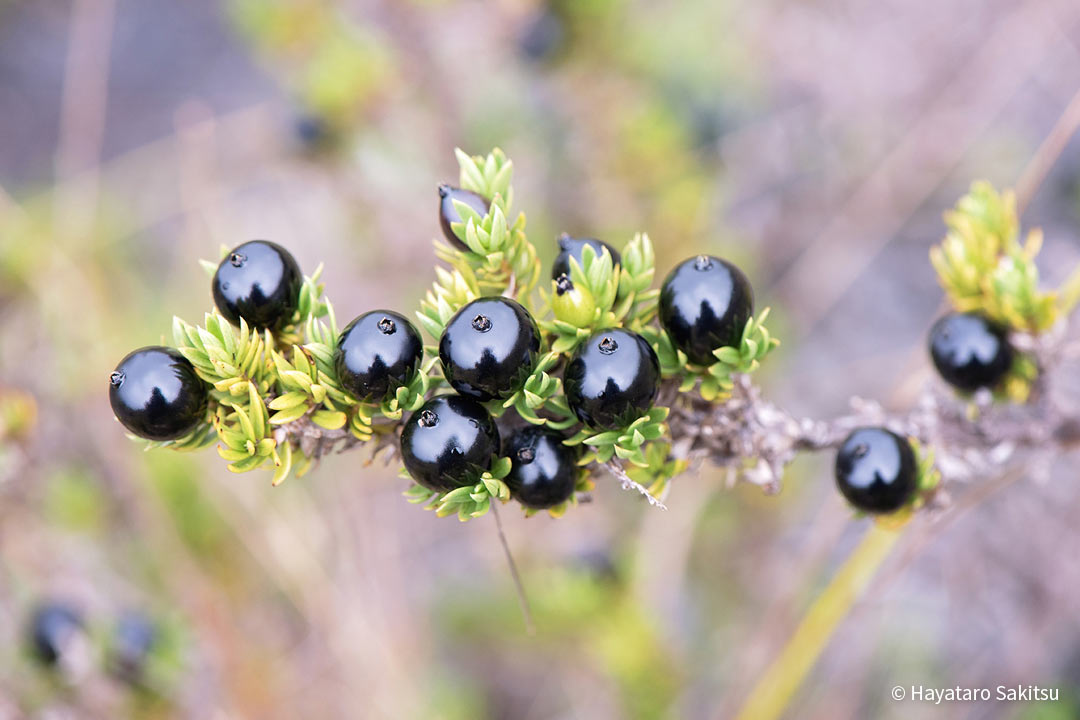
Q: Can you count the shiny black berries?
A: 12